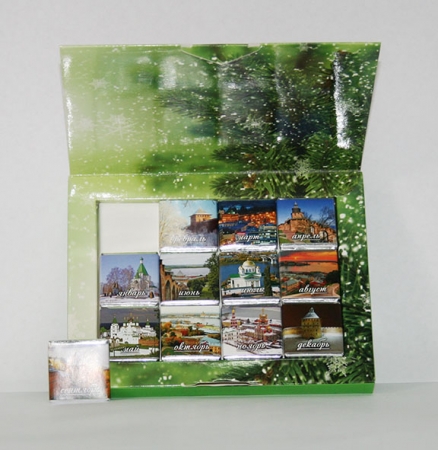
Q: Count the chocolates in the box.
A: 11